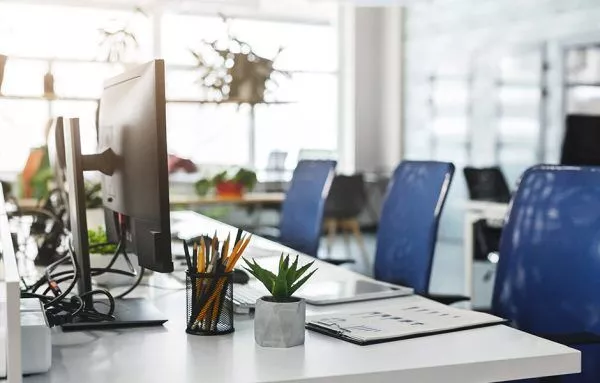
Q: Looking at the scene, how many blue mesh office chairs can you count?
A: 3